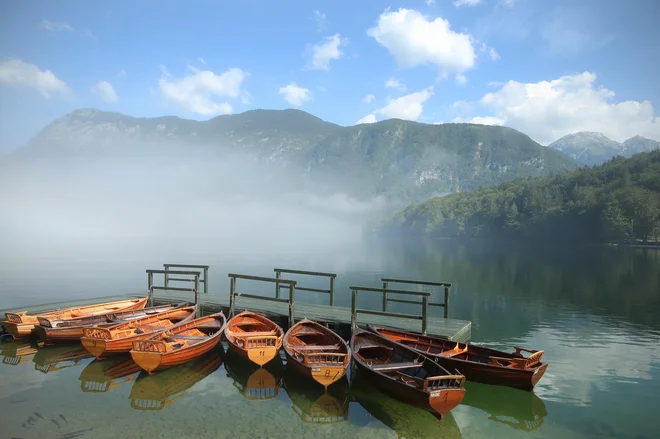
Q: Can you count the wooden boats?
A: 8